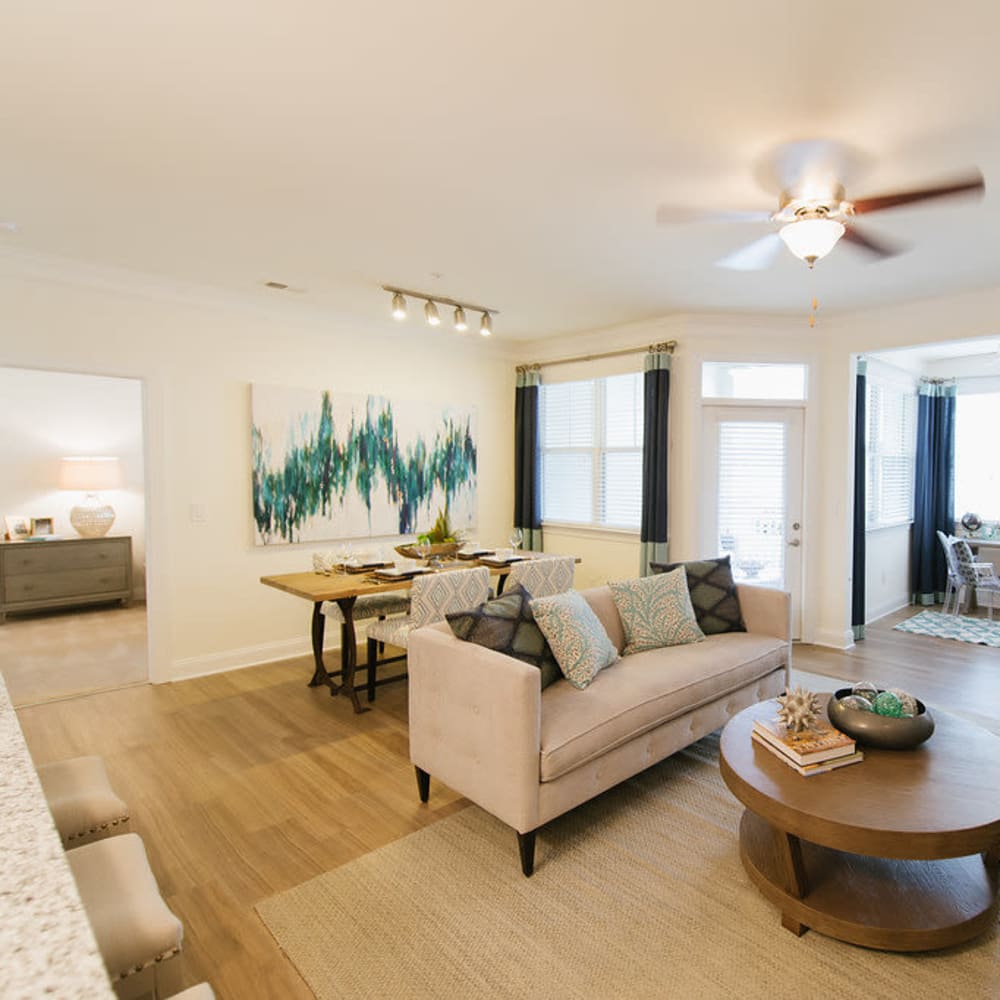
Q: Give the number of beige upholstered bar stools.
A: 3